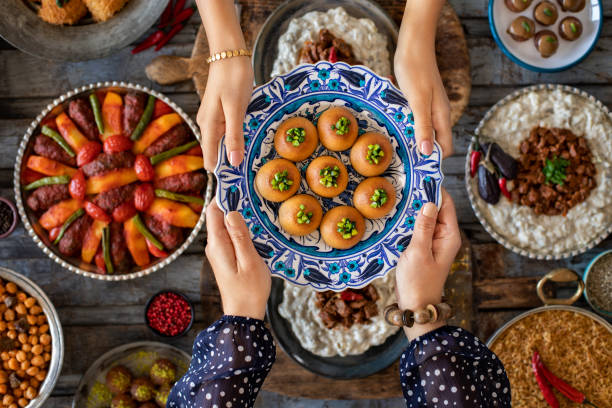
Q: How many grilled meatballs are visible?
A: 11